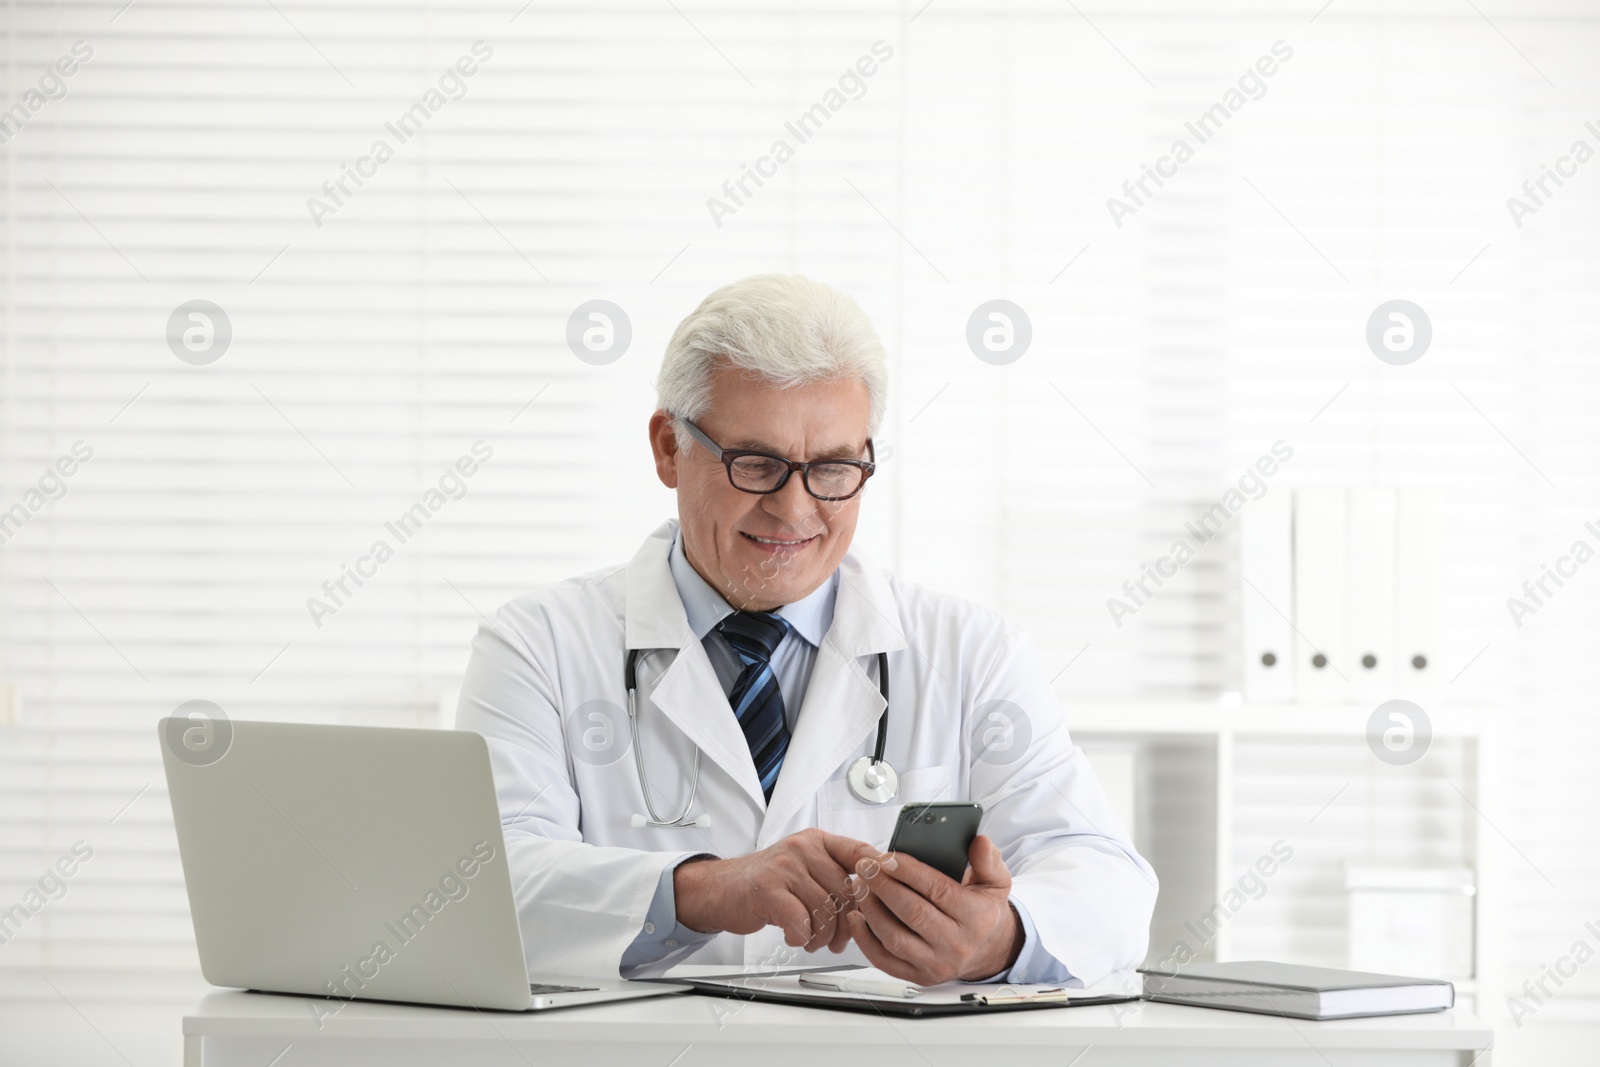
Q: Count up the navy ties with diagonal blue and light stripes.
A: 1